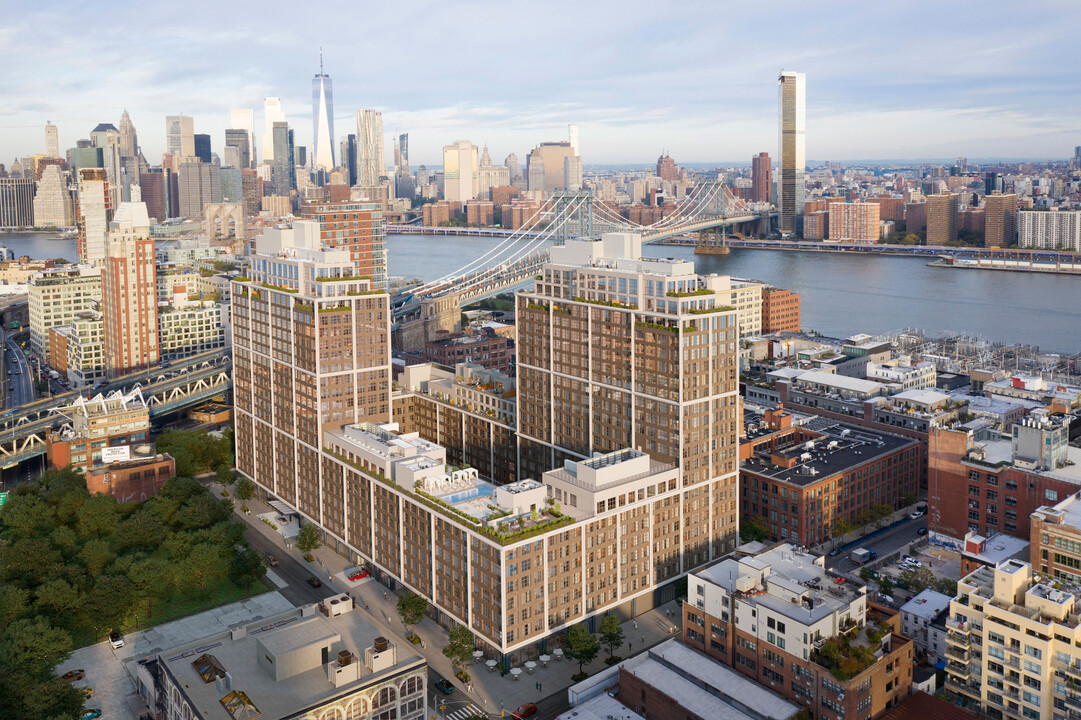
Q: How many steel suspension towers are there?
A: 2